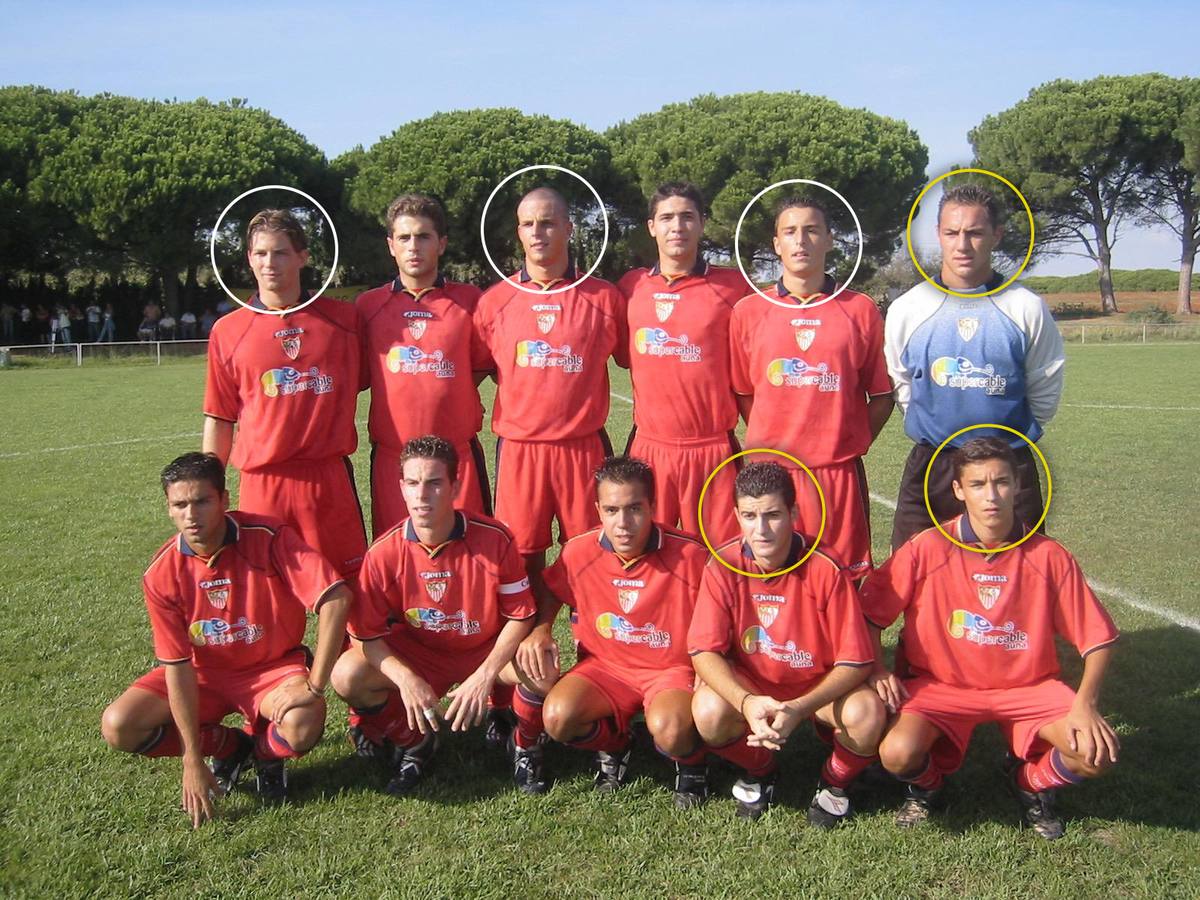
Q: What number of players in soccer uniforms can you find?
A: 11